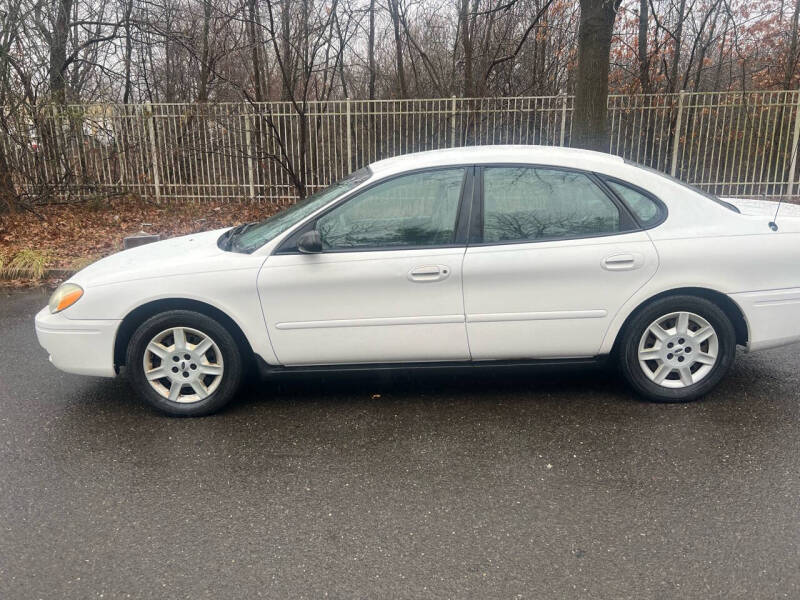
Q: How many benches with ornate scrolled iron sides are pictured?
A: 0